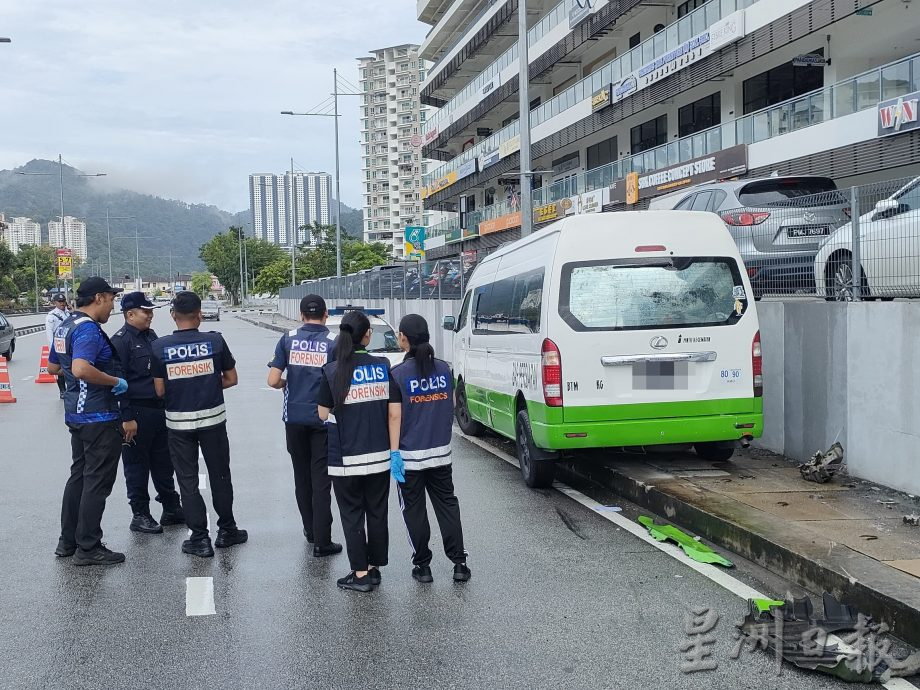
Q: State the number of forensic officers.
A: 5